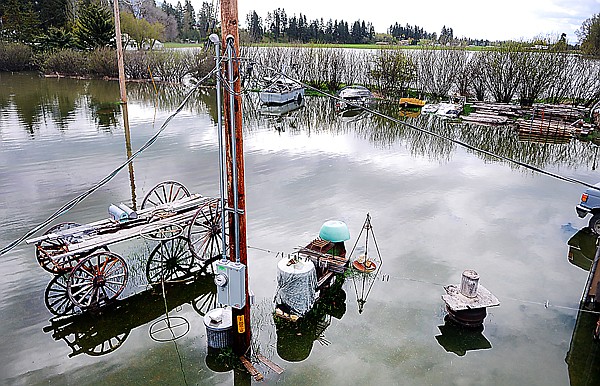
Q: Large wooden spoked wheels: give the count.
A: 4